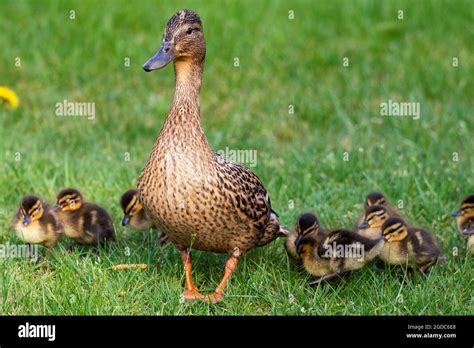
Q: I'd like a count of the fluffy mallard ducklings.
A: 9